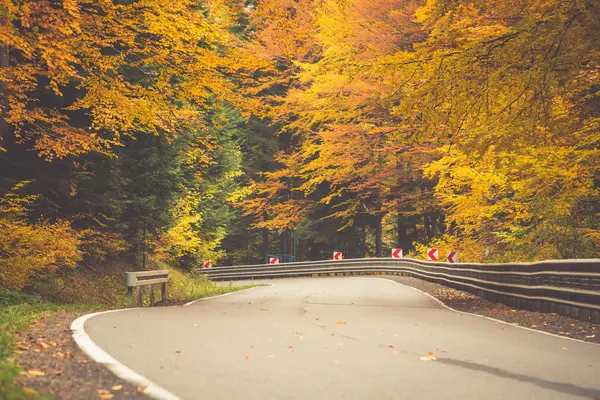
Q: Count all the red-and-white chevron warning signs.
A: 6